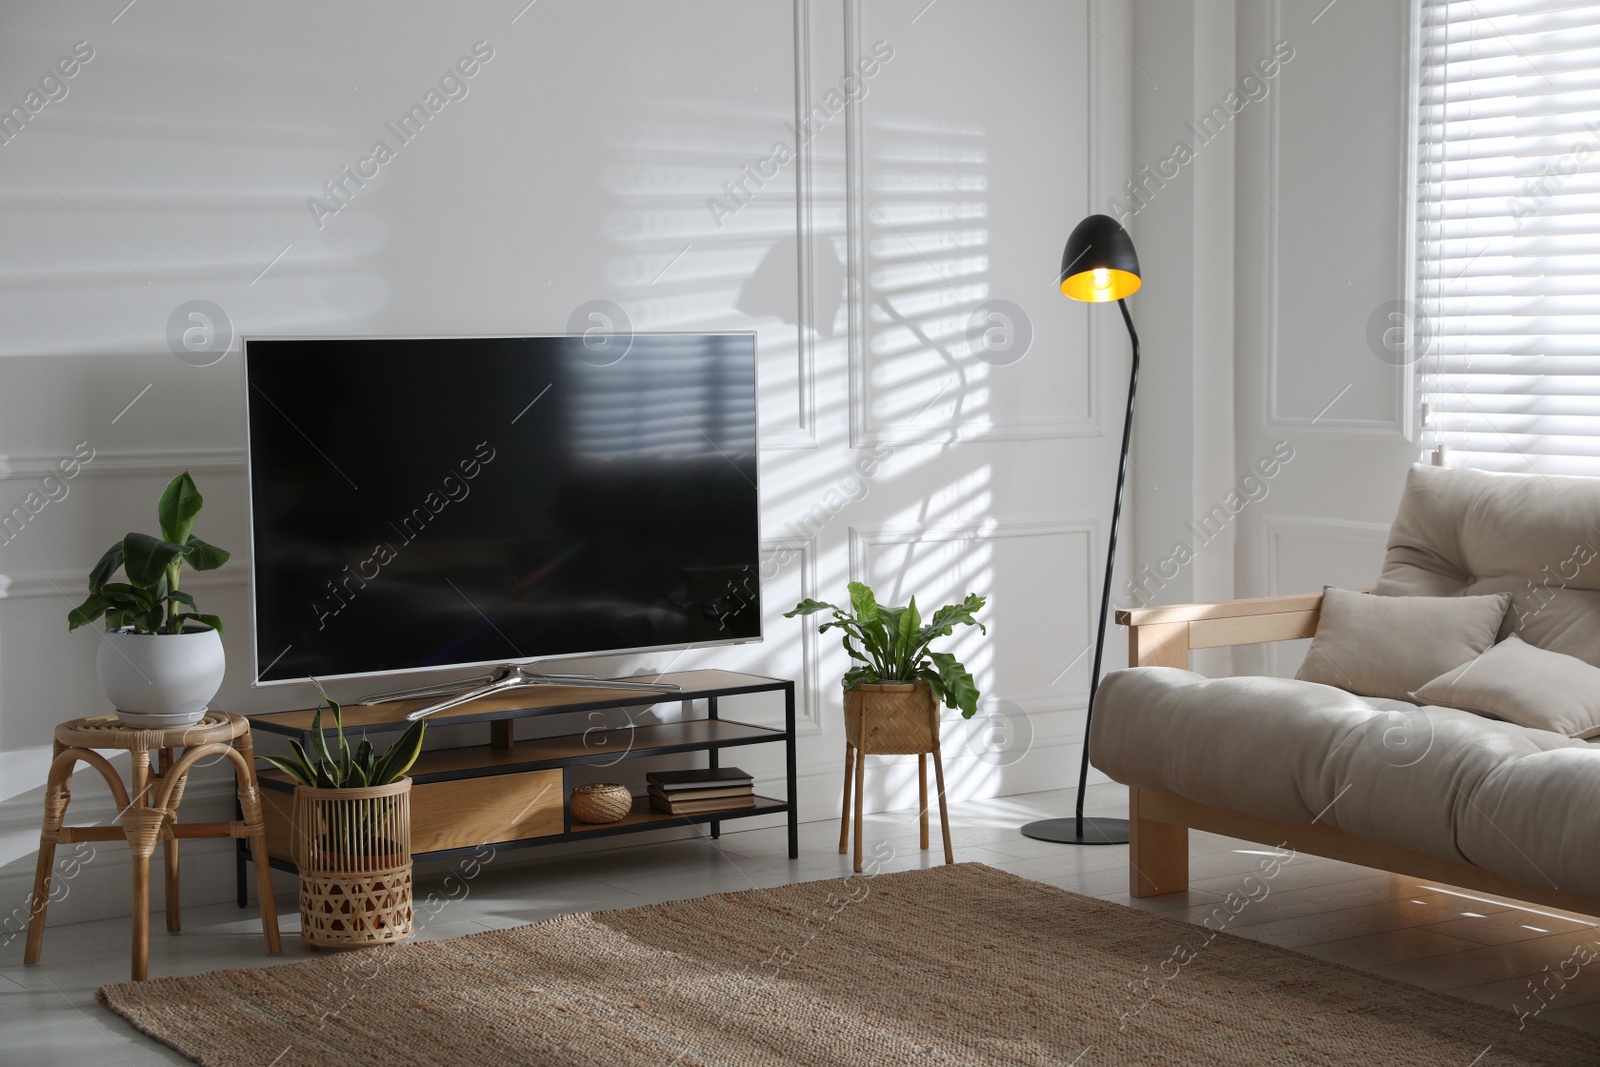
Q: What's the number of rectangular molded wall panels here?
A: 6